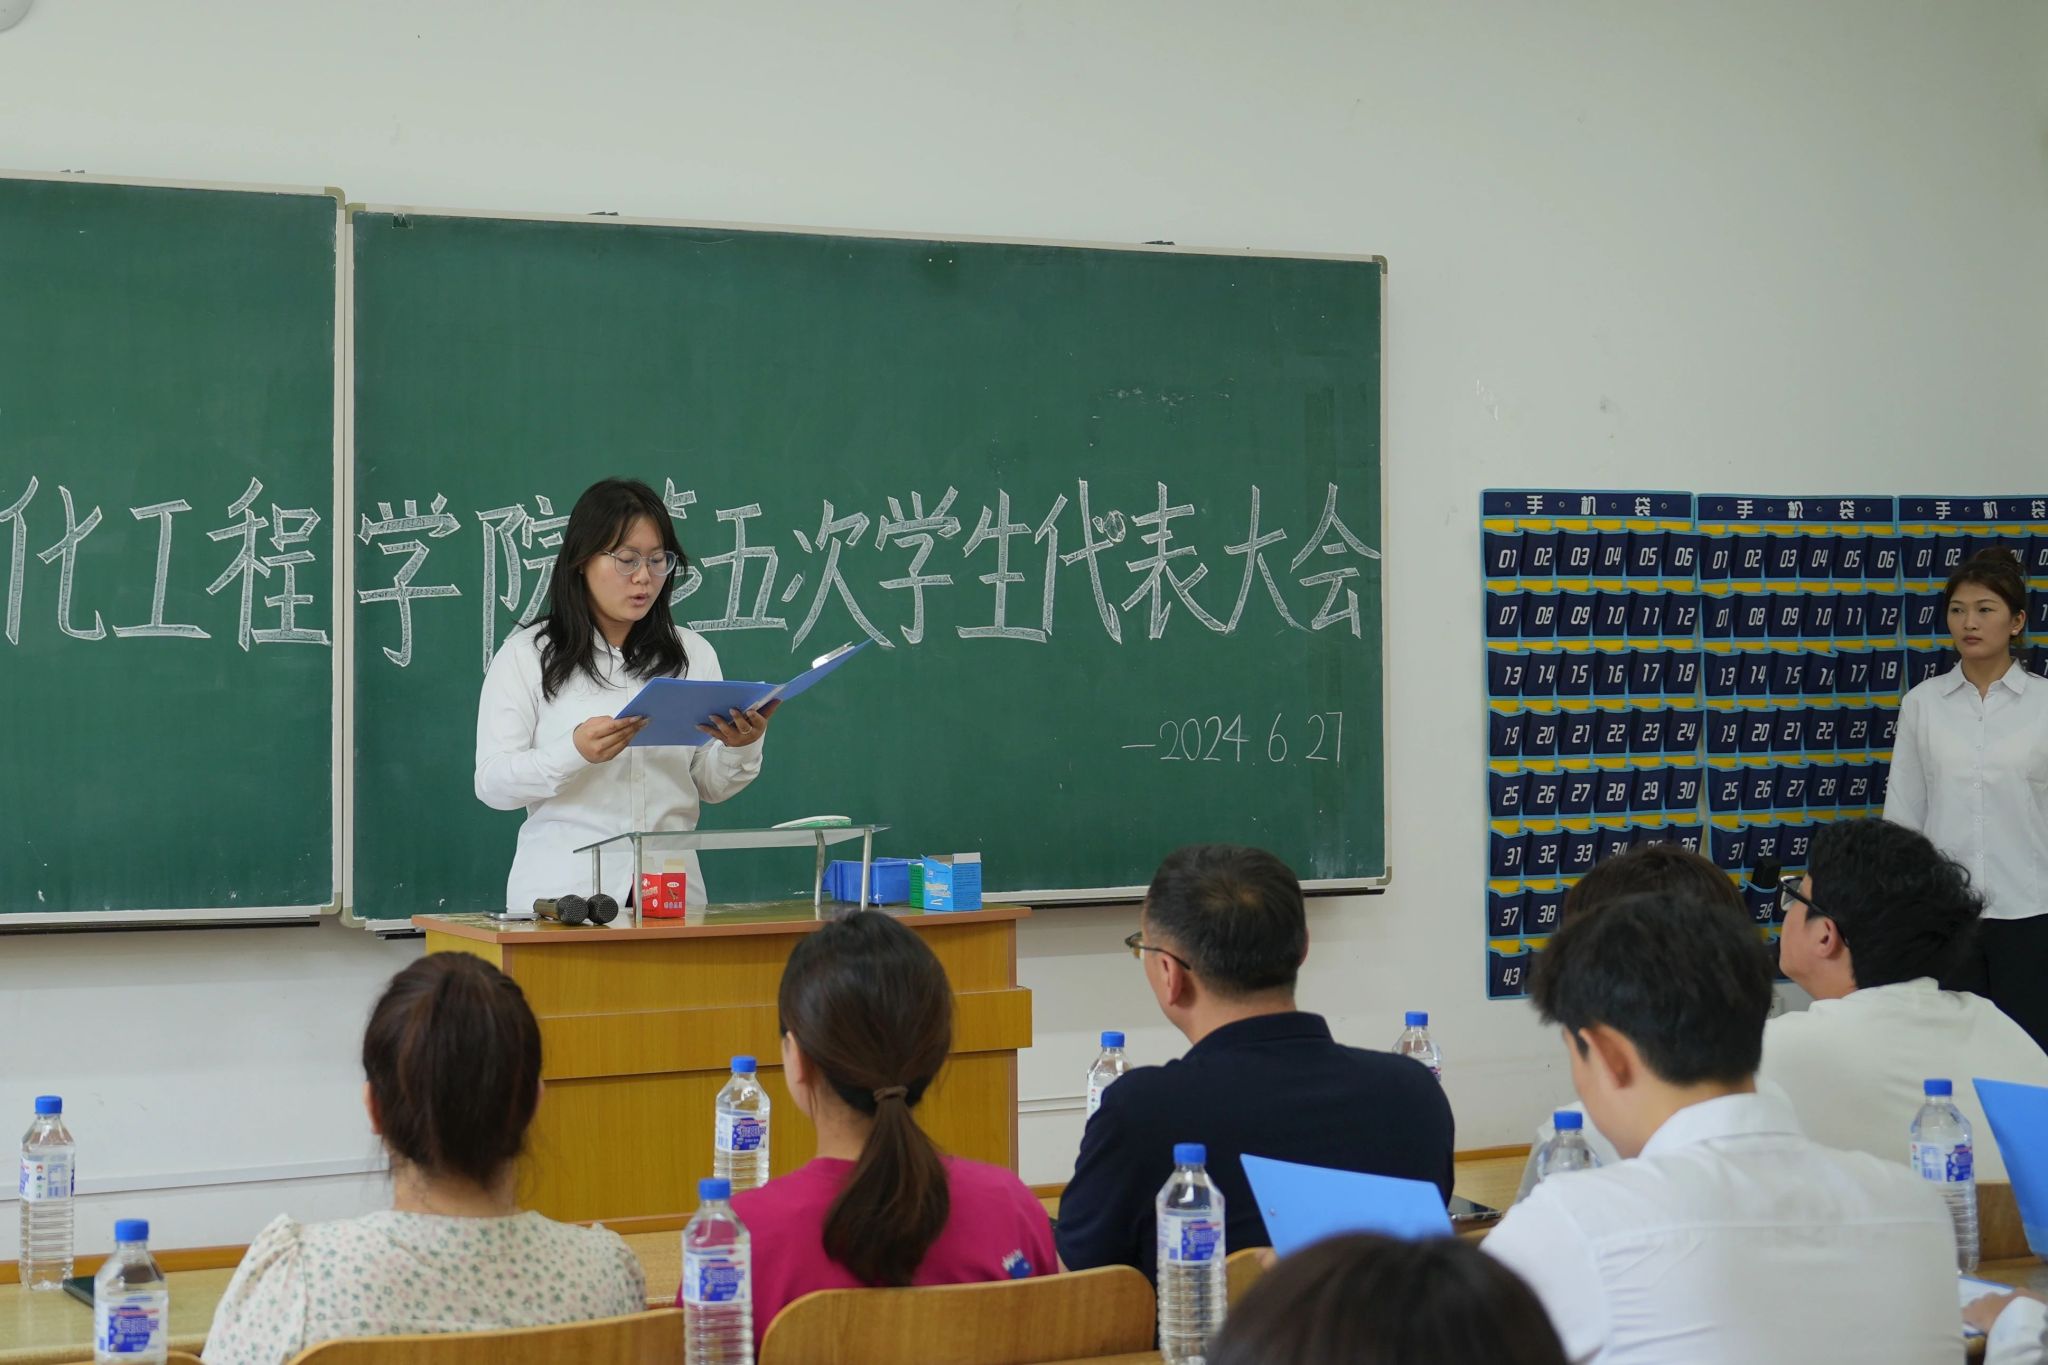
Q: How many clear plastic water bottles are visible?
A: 9